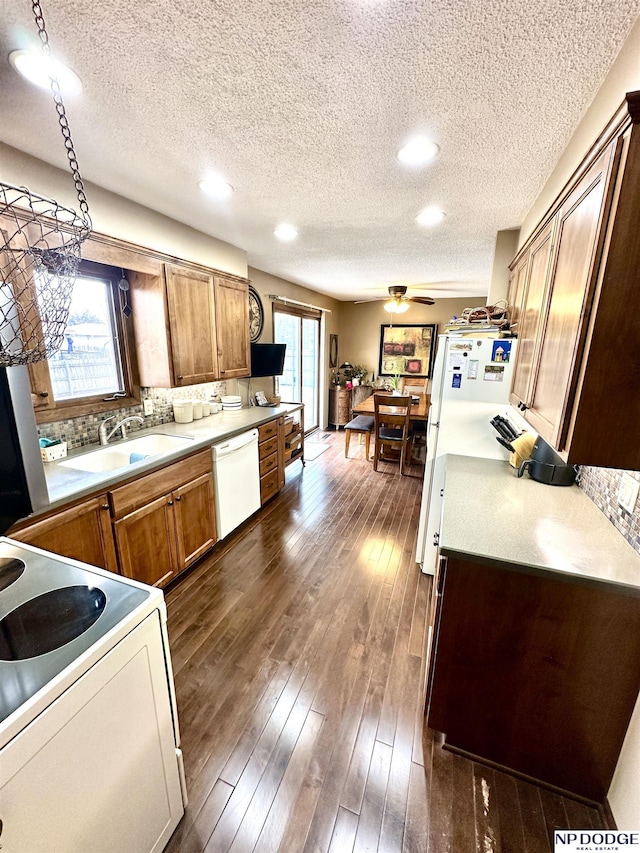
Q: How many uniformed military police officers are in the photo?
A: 0